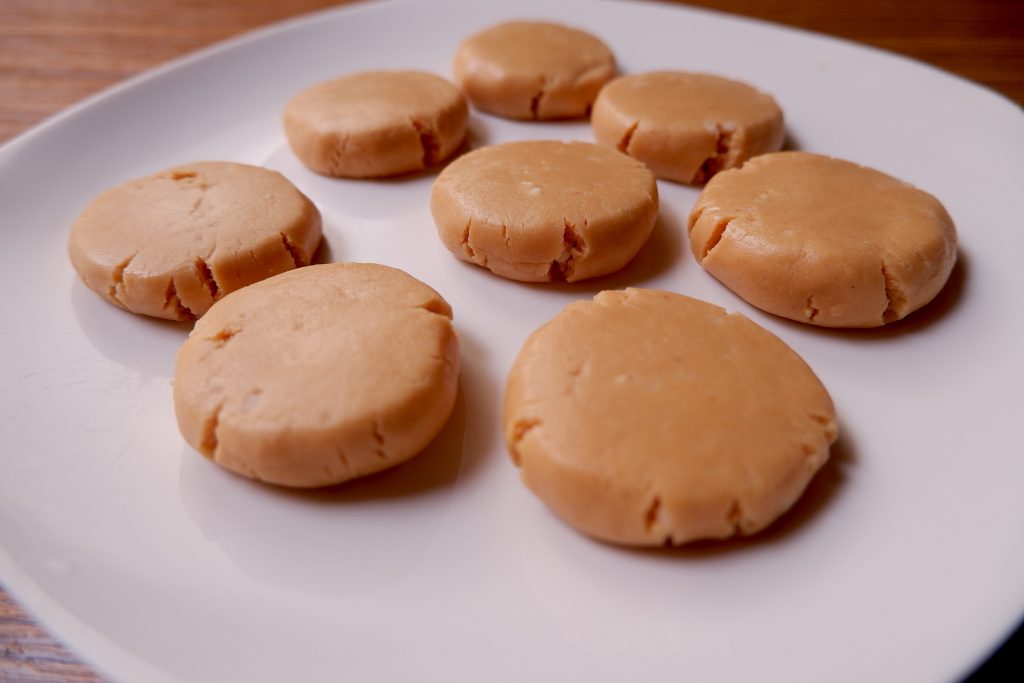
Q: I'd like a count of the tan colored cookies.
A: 8